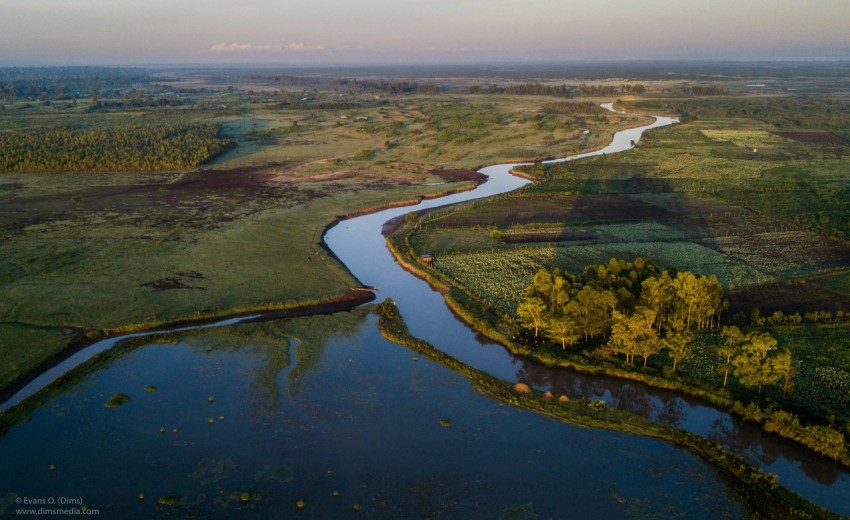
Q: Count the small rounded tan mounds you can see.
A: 3